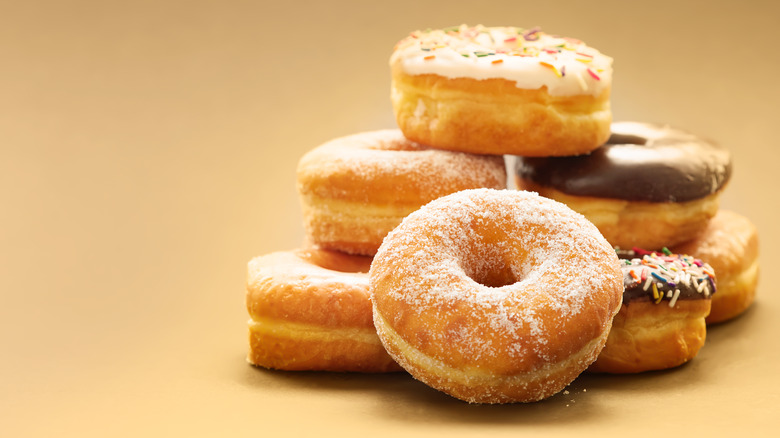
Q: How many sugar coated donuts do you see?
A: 2